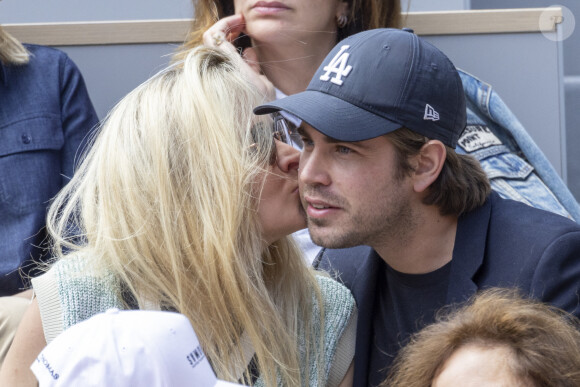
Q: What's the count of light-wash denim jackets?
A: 1